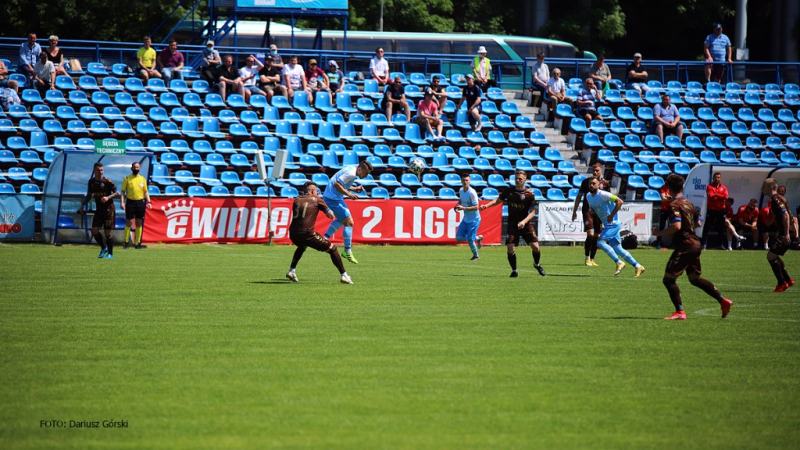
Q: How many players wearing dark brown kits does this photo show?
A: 6